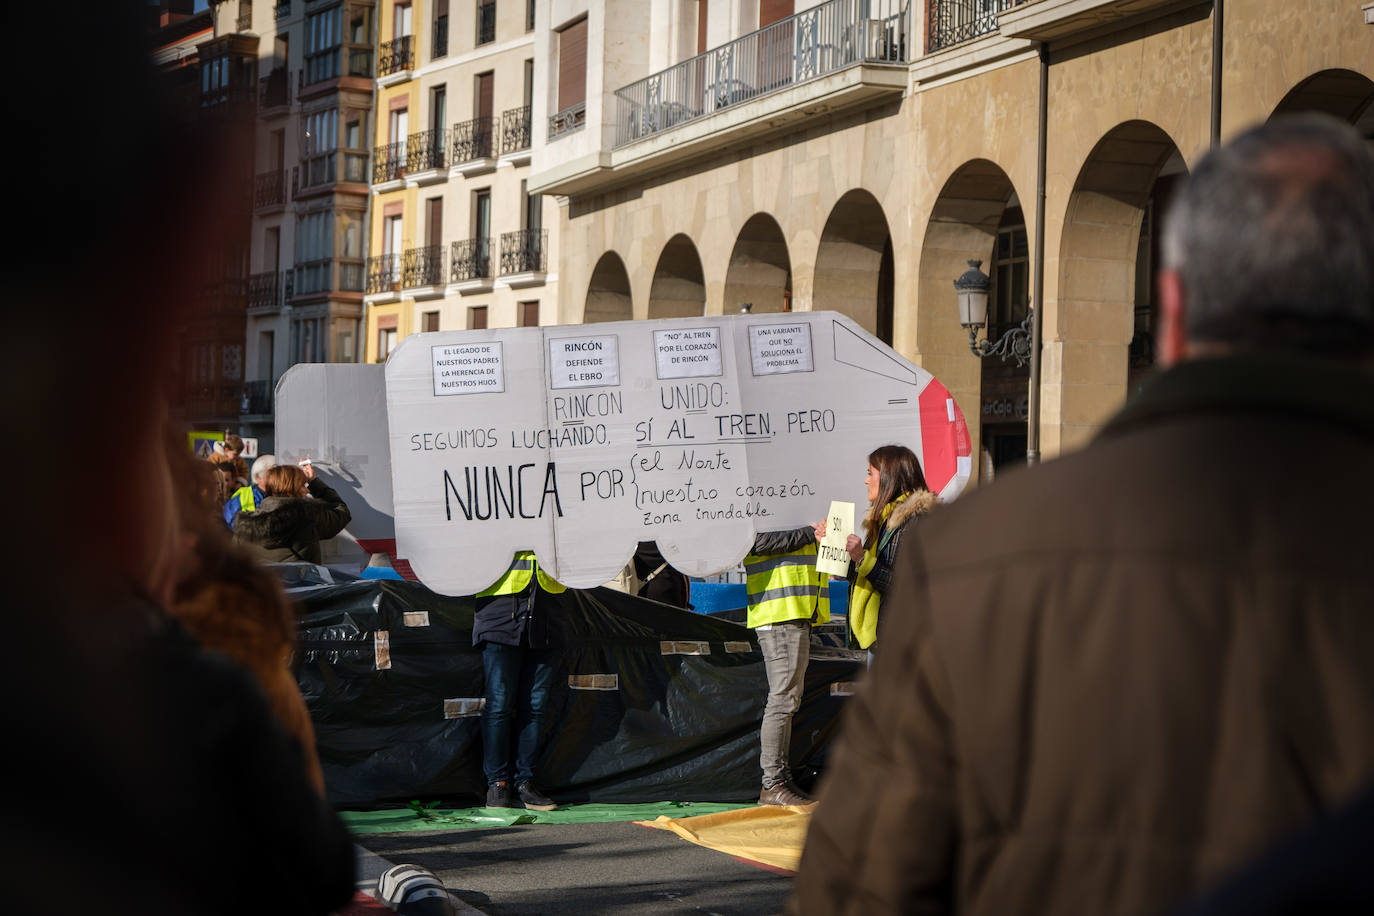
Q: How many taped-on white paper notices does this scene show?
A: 4